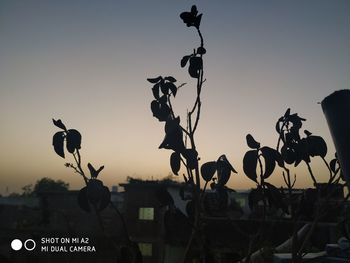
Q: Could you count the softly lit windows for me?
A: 2